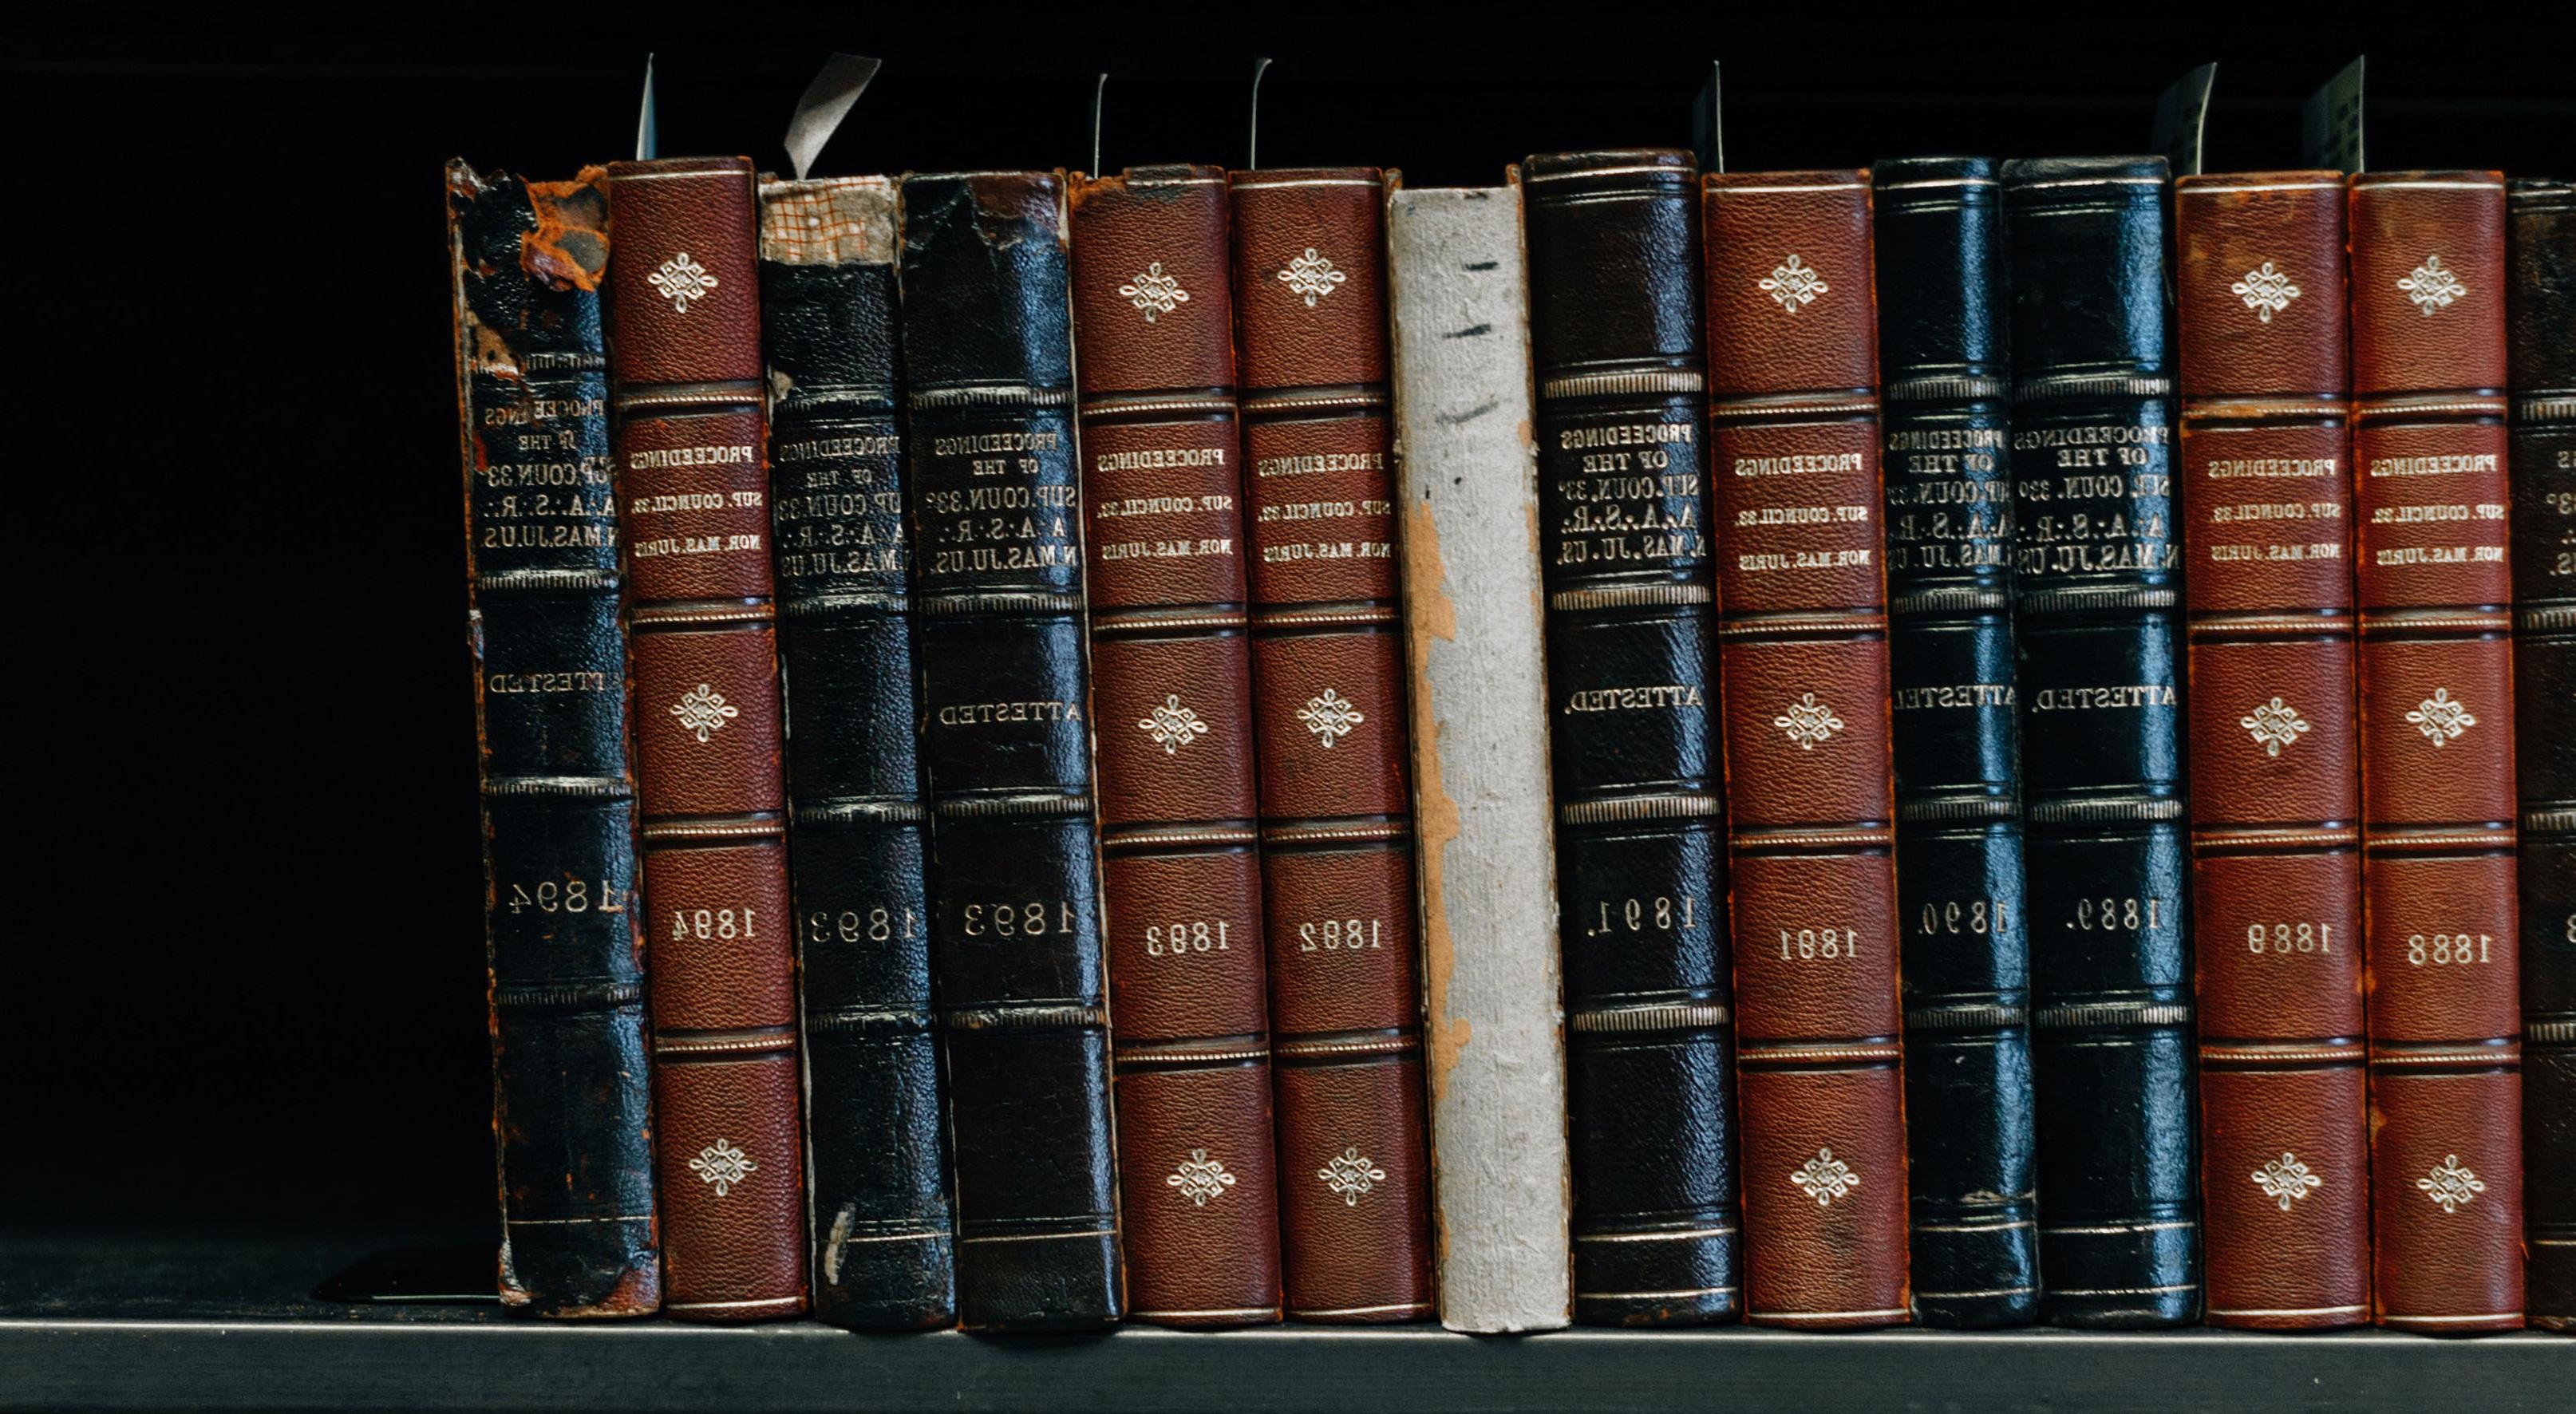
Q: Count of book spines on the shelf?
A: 14